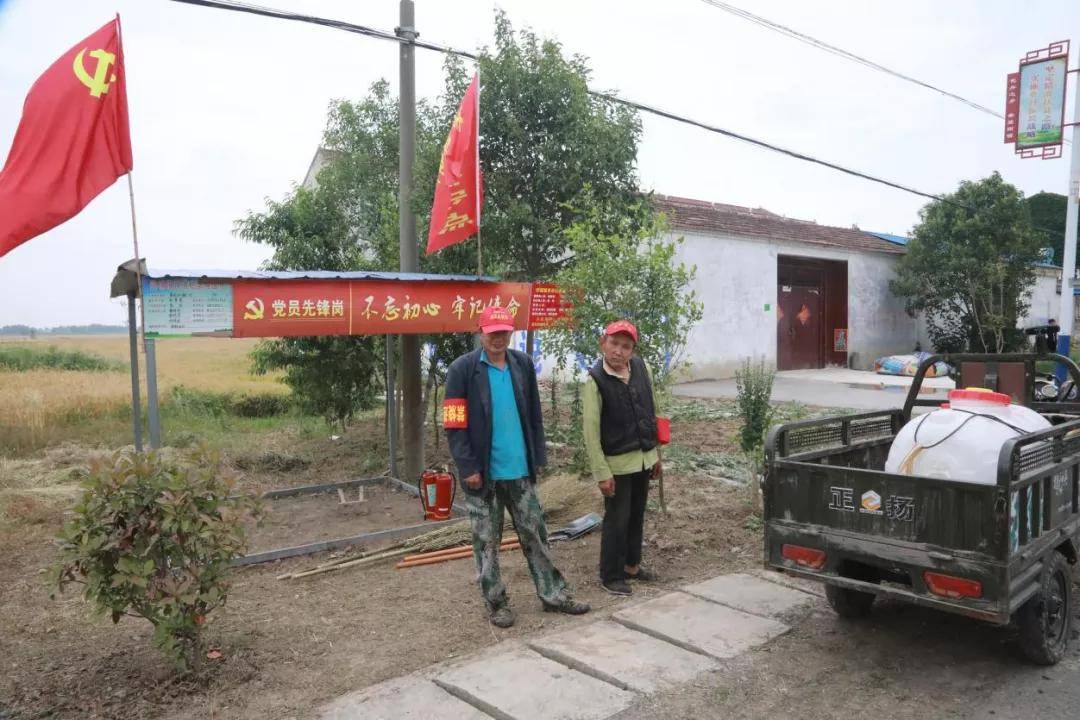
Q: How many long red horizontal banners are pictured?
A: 1